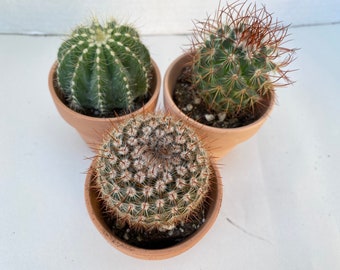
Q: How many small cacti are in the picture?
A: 3